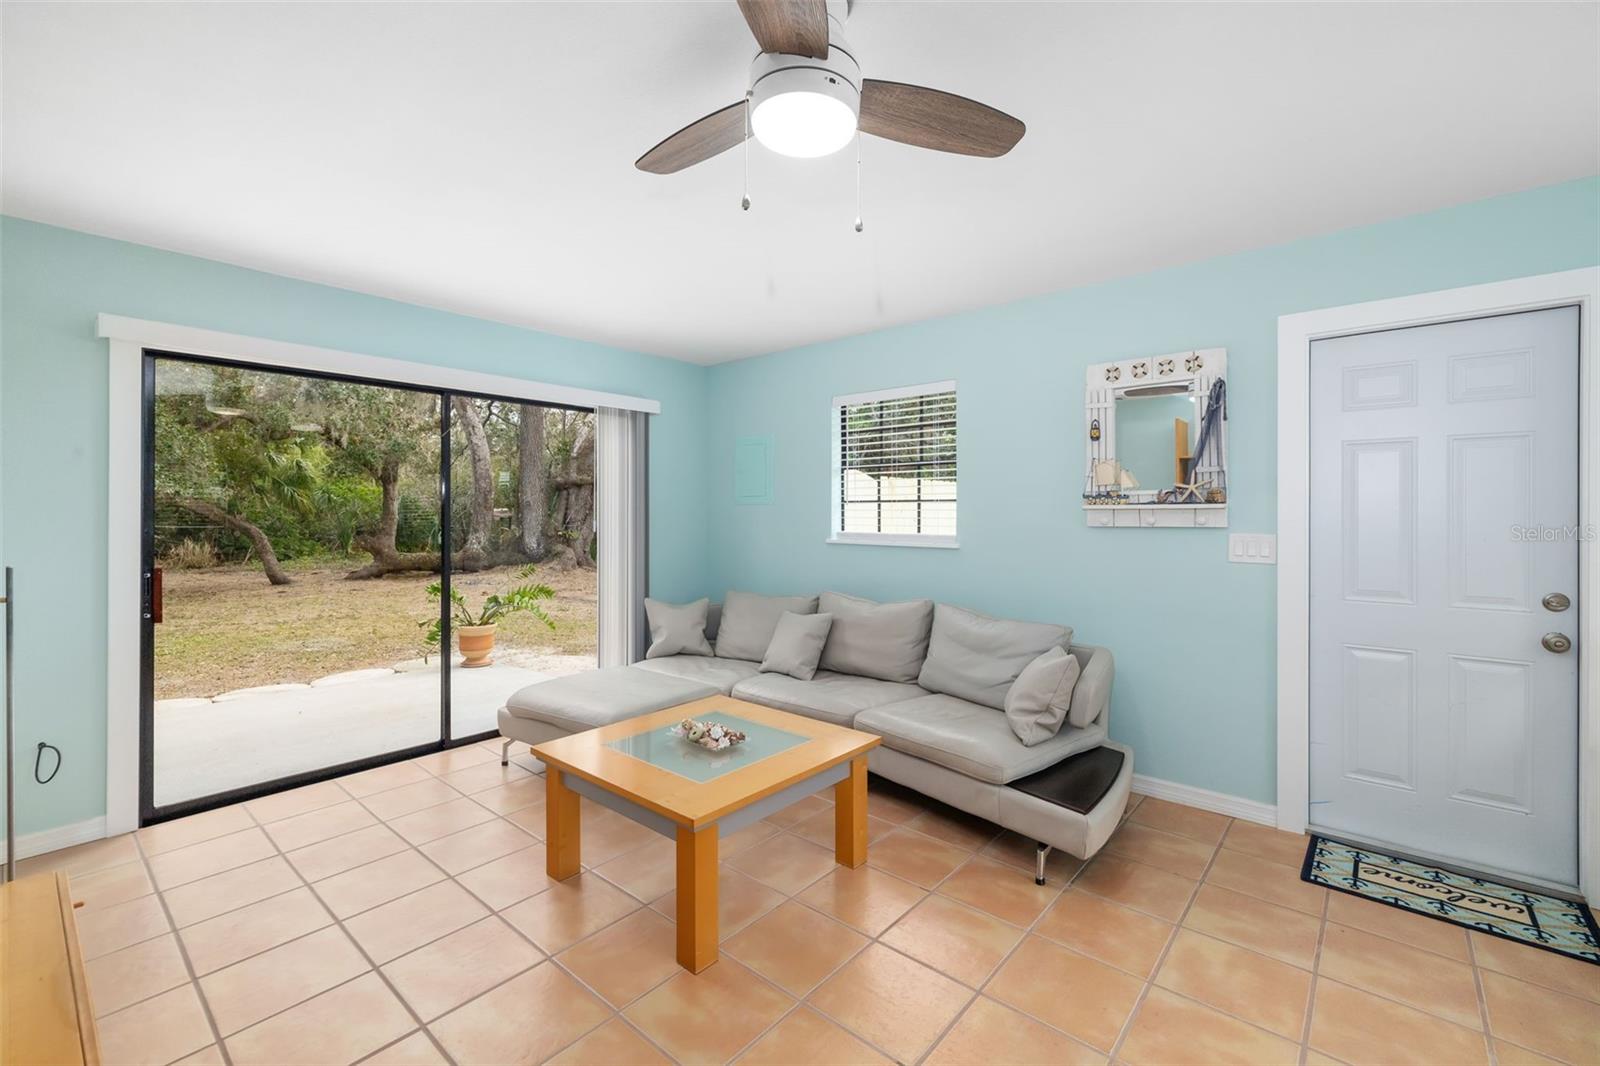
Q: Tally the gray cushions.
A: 6